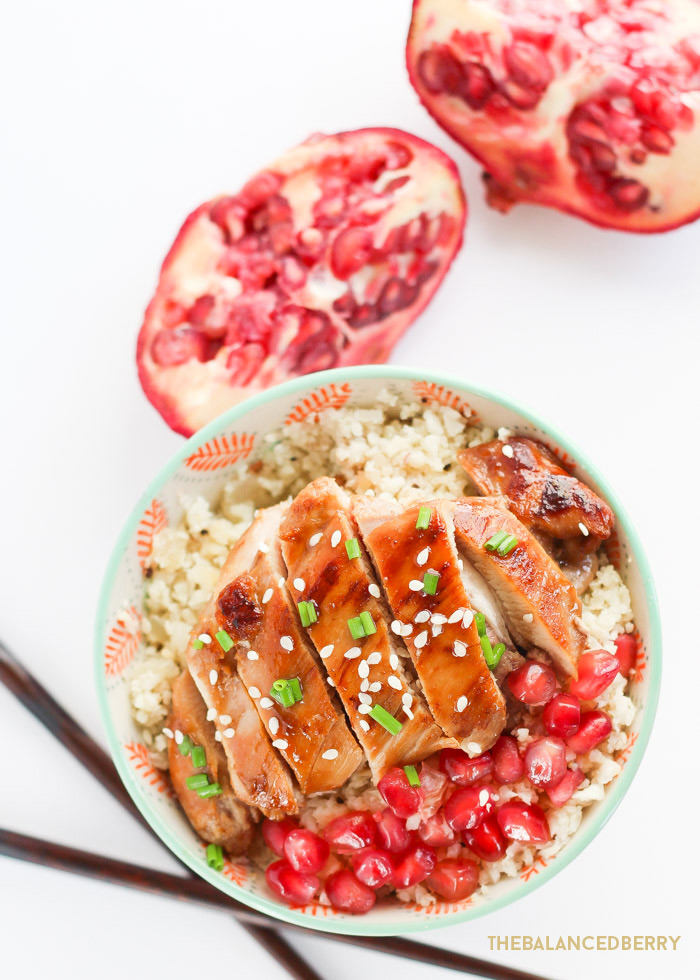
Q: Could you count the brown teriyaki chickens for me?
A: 7